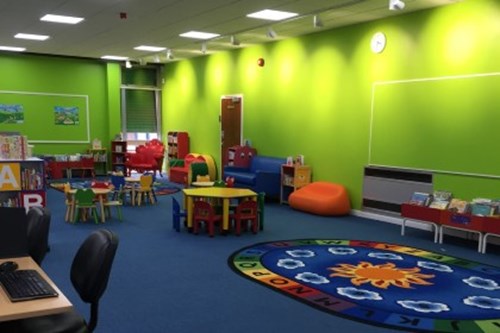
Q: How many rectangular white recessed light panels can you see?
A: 7